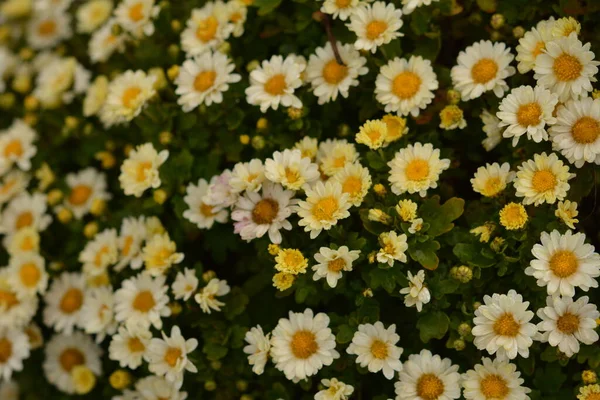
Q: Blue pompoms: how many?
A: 0